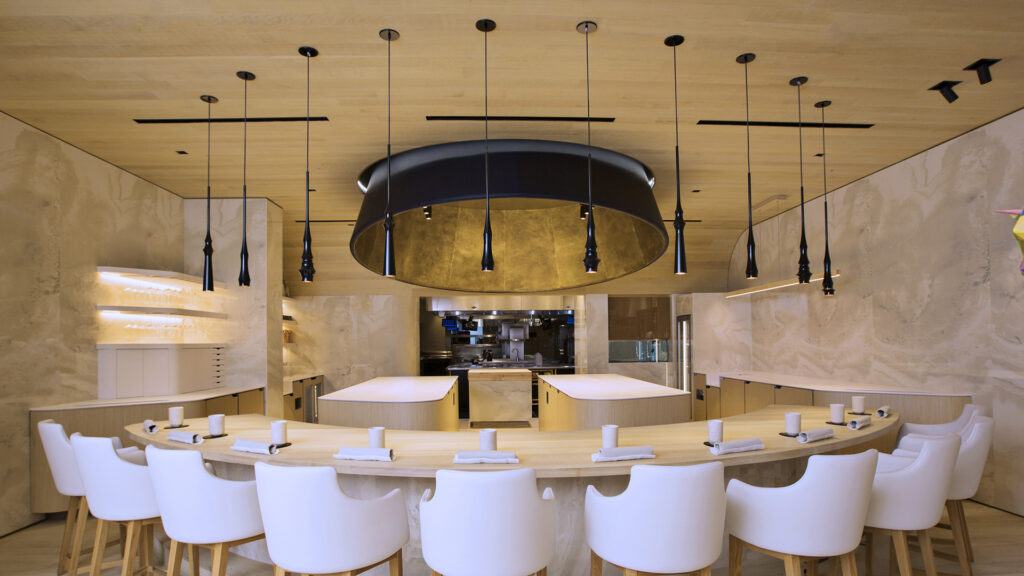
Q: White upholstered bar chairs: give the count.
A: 10